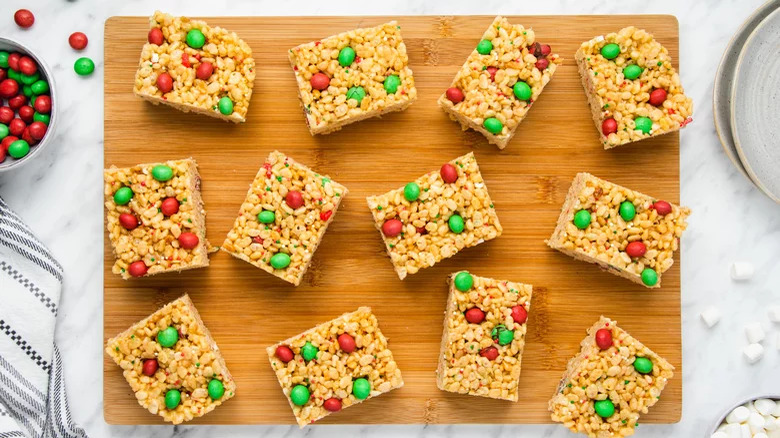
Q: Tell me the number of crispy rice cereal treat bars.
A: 12